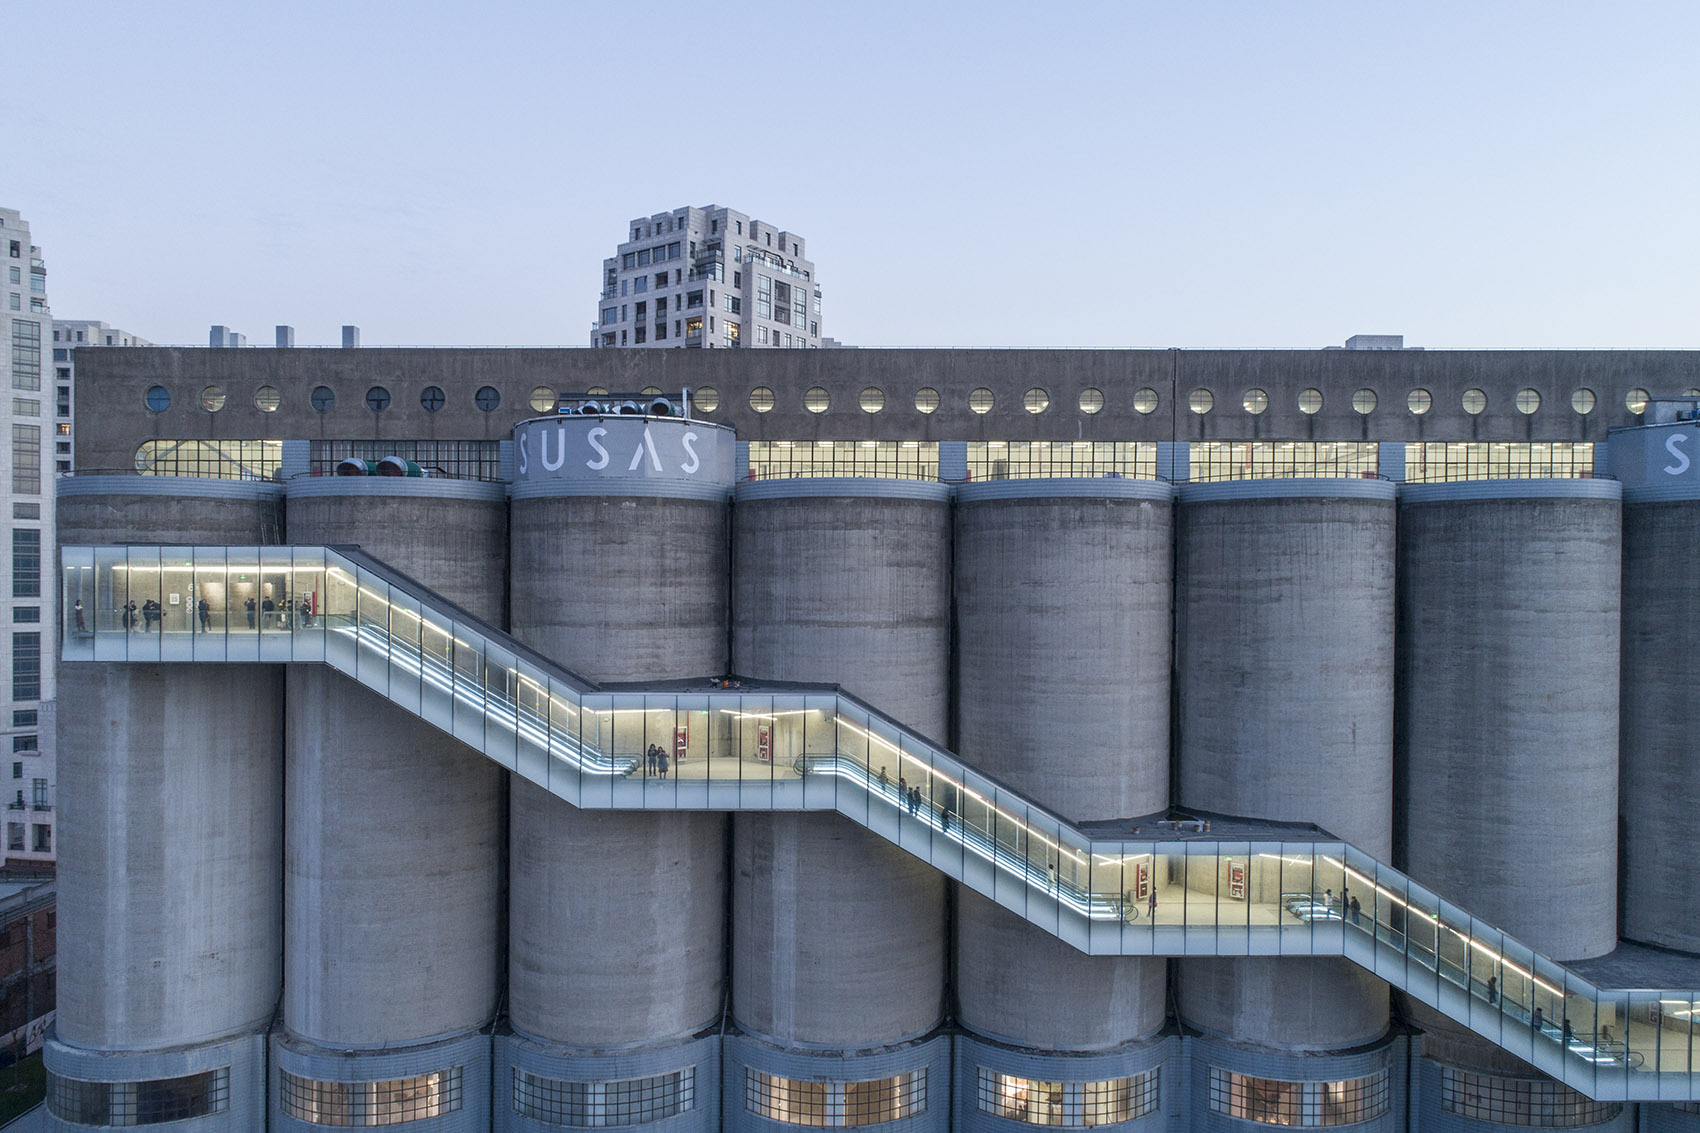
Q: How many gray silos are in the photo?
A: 8